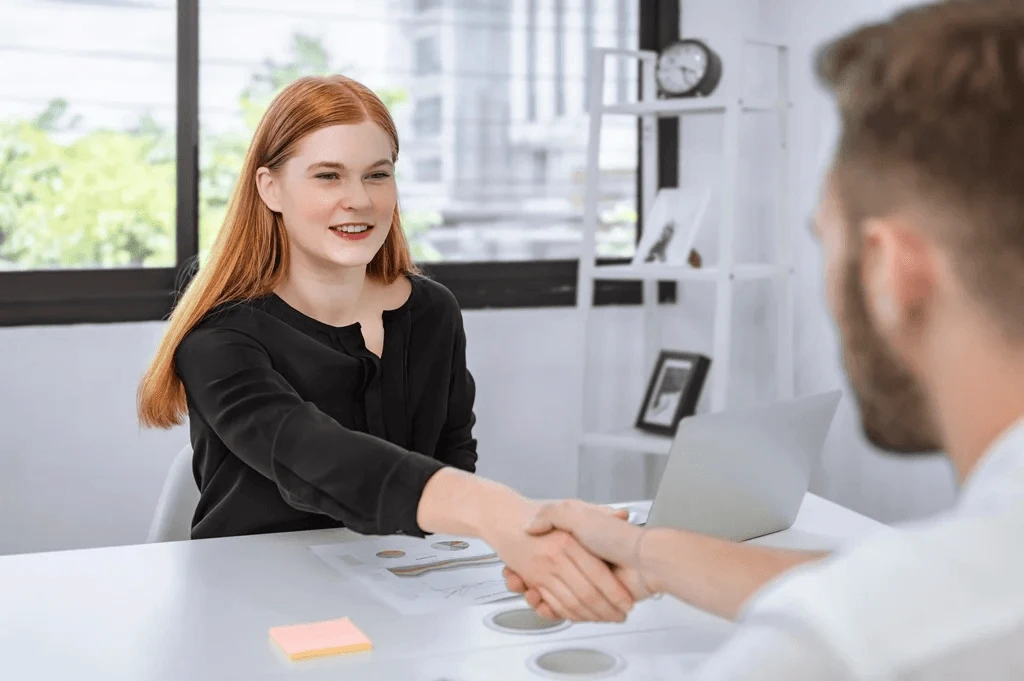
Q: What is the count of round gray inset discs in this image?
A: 2